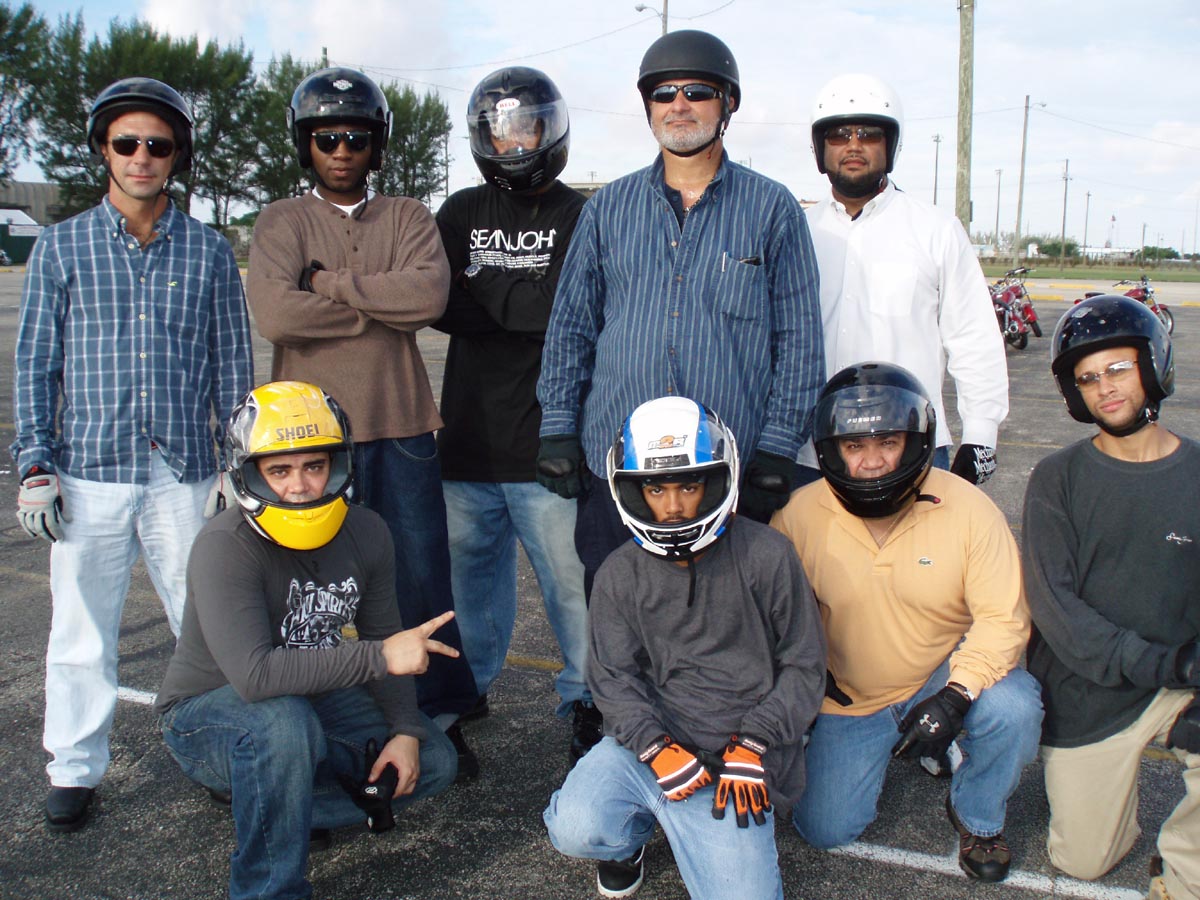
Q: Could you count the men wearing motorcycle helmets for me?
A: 9